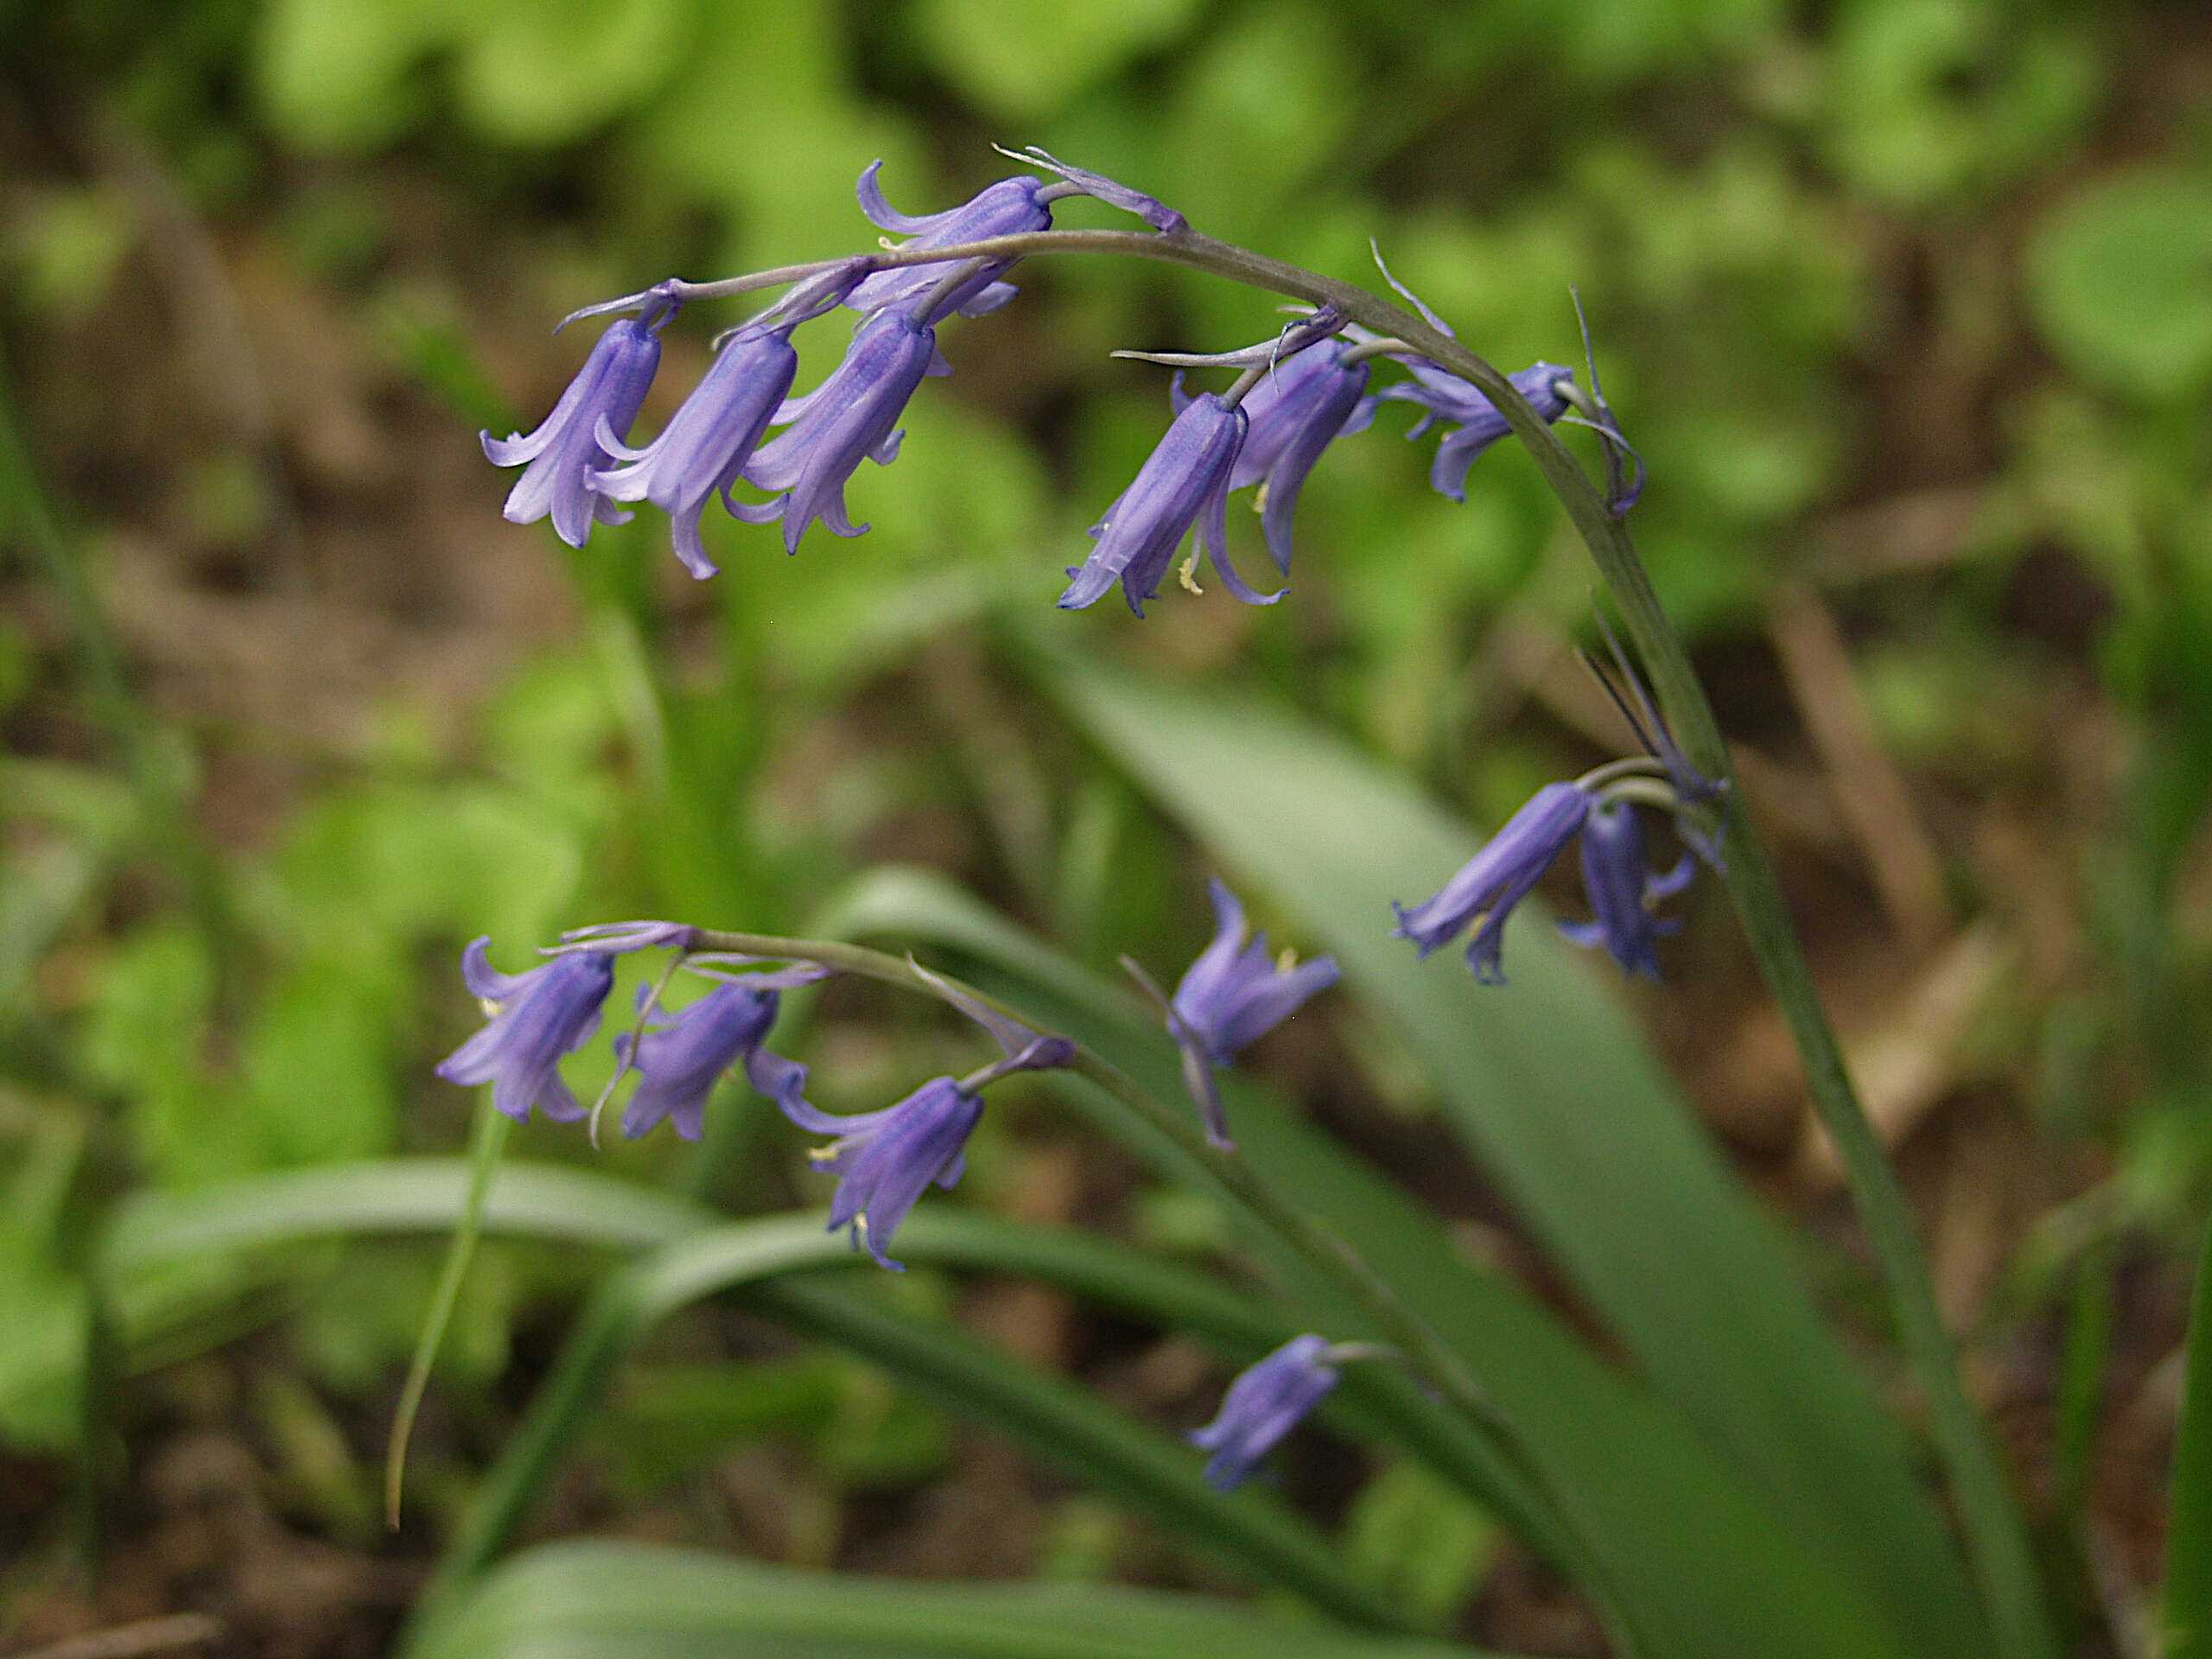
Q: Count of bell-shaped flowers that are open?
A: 14